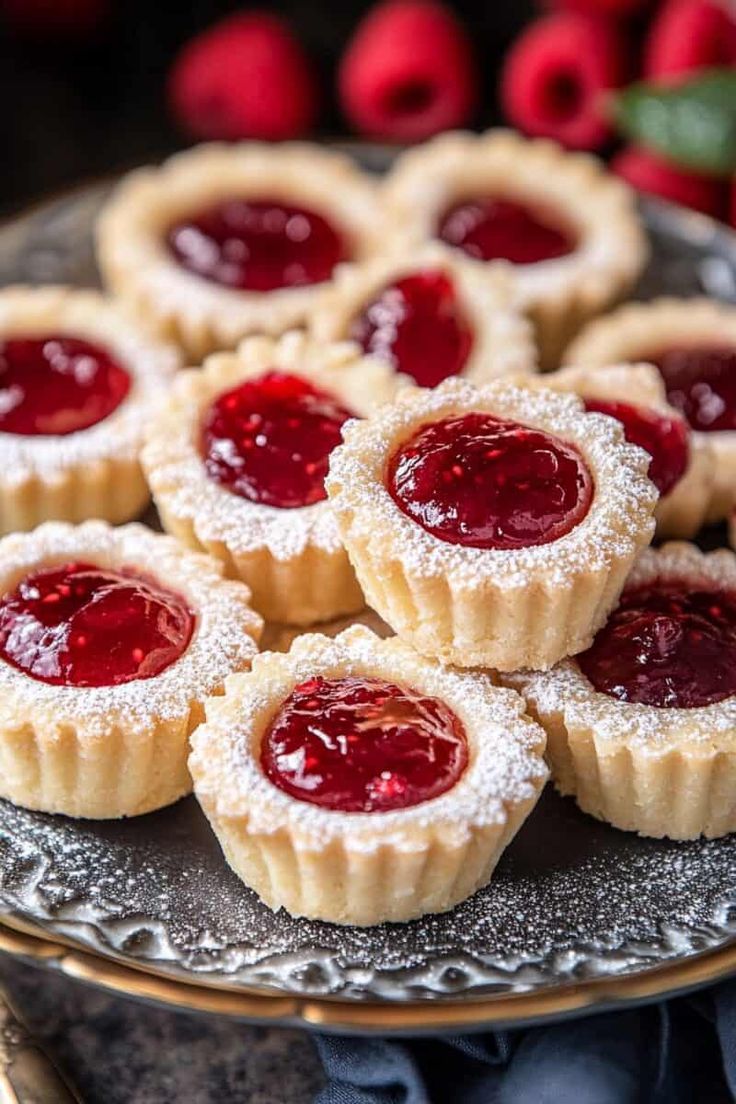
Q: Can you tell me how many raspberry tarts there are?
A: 11